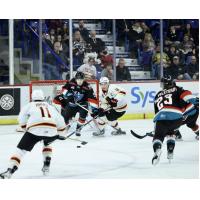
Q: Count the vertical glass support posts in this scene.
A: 5